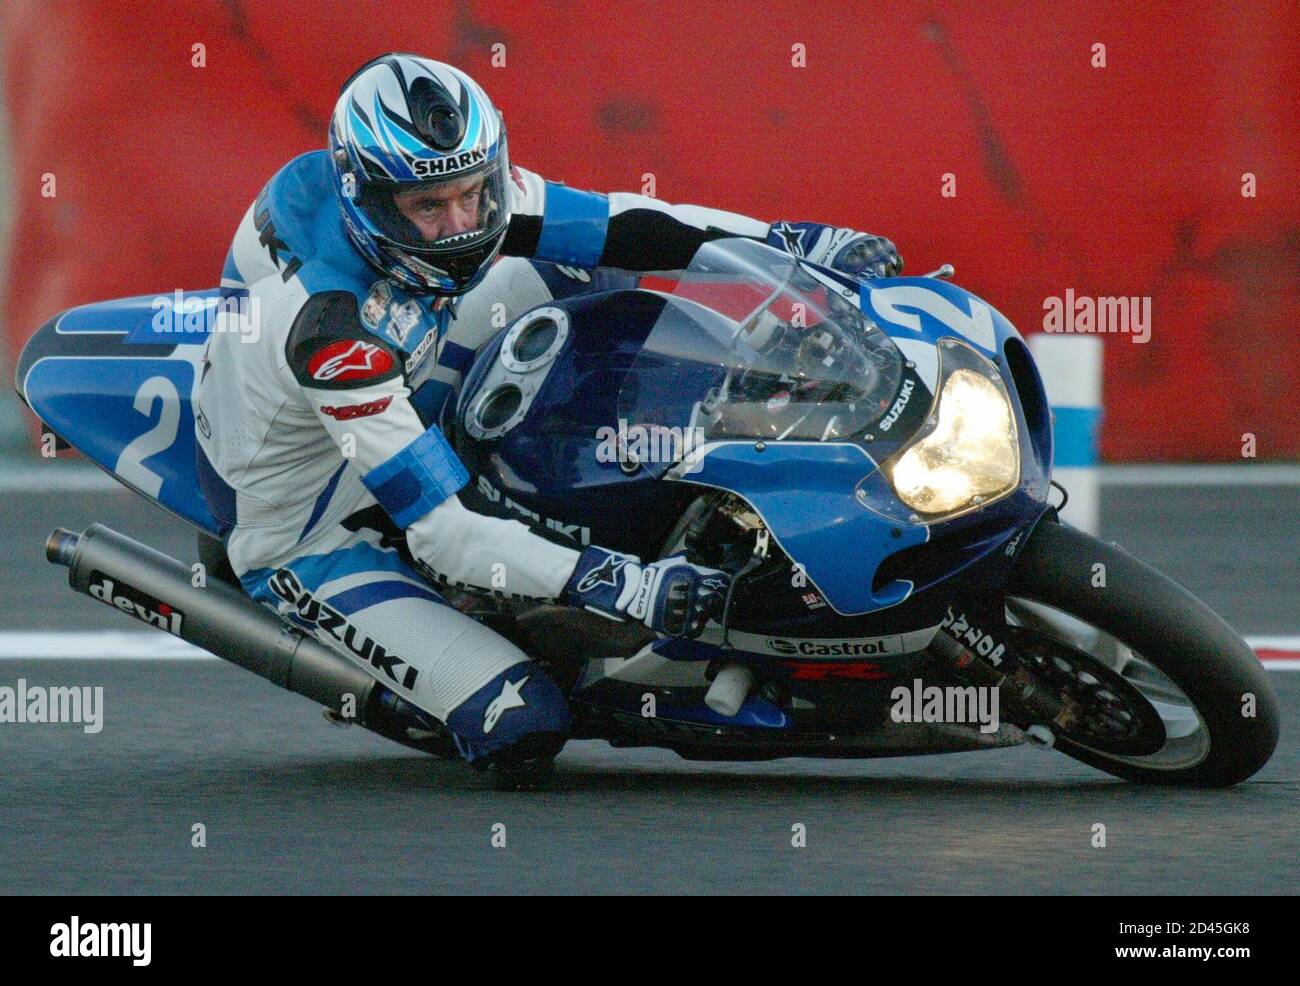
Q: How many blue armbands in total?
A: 2